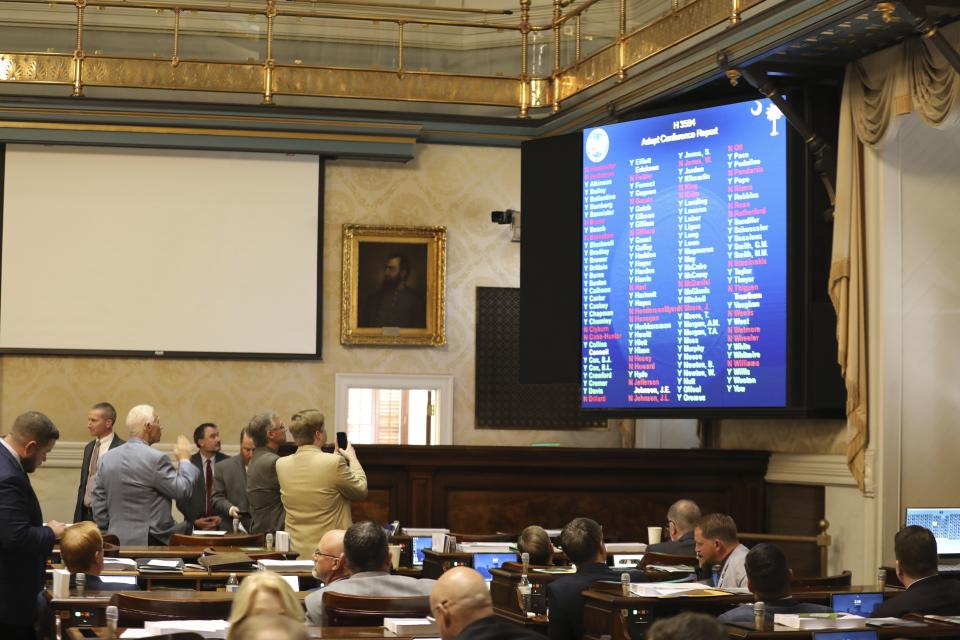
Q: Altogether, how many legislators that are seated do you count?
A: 13